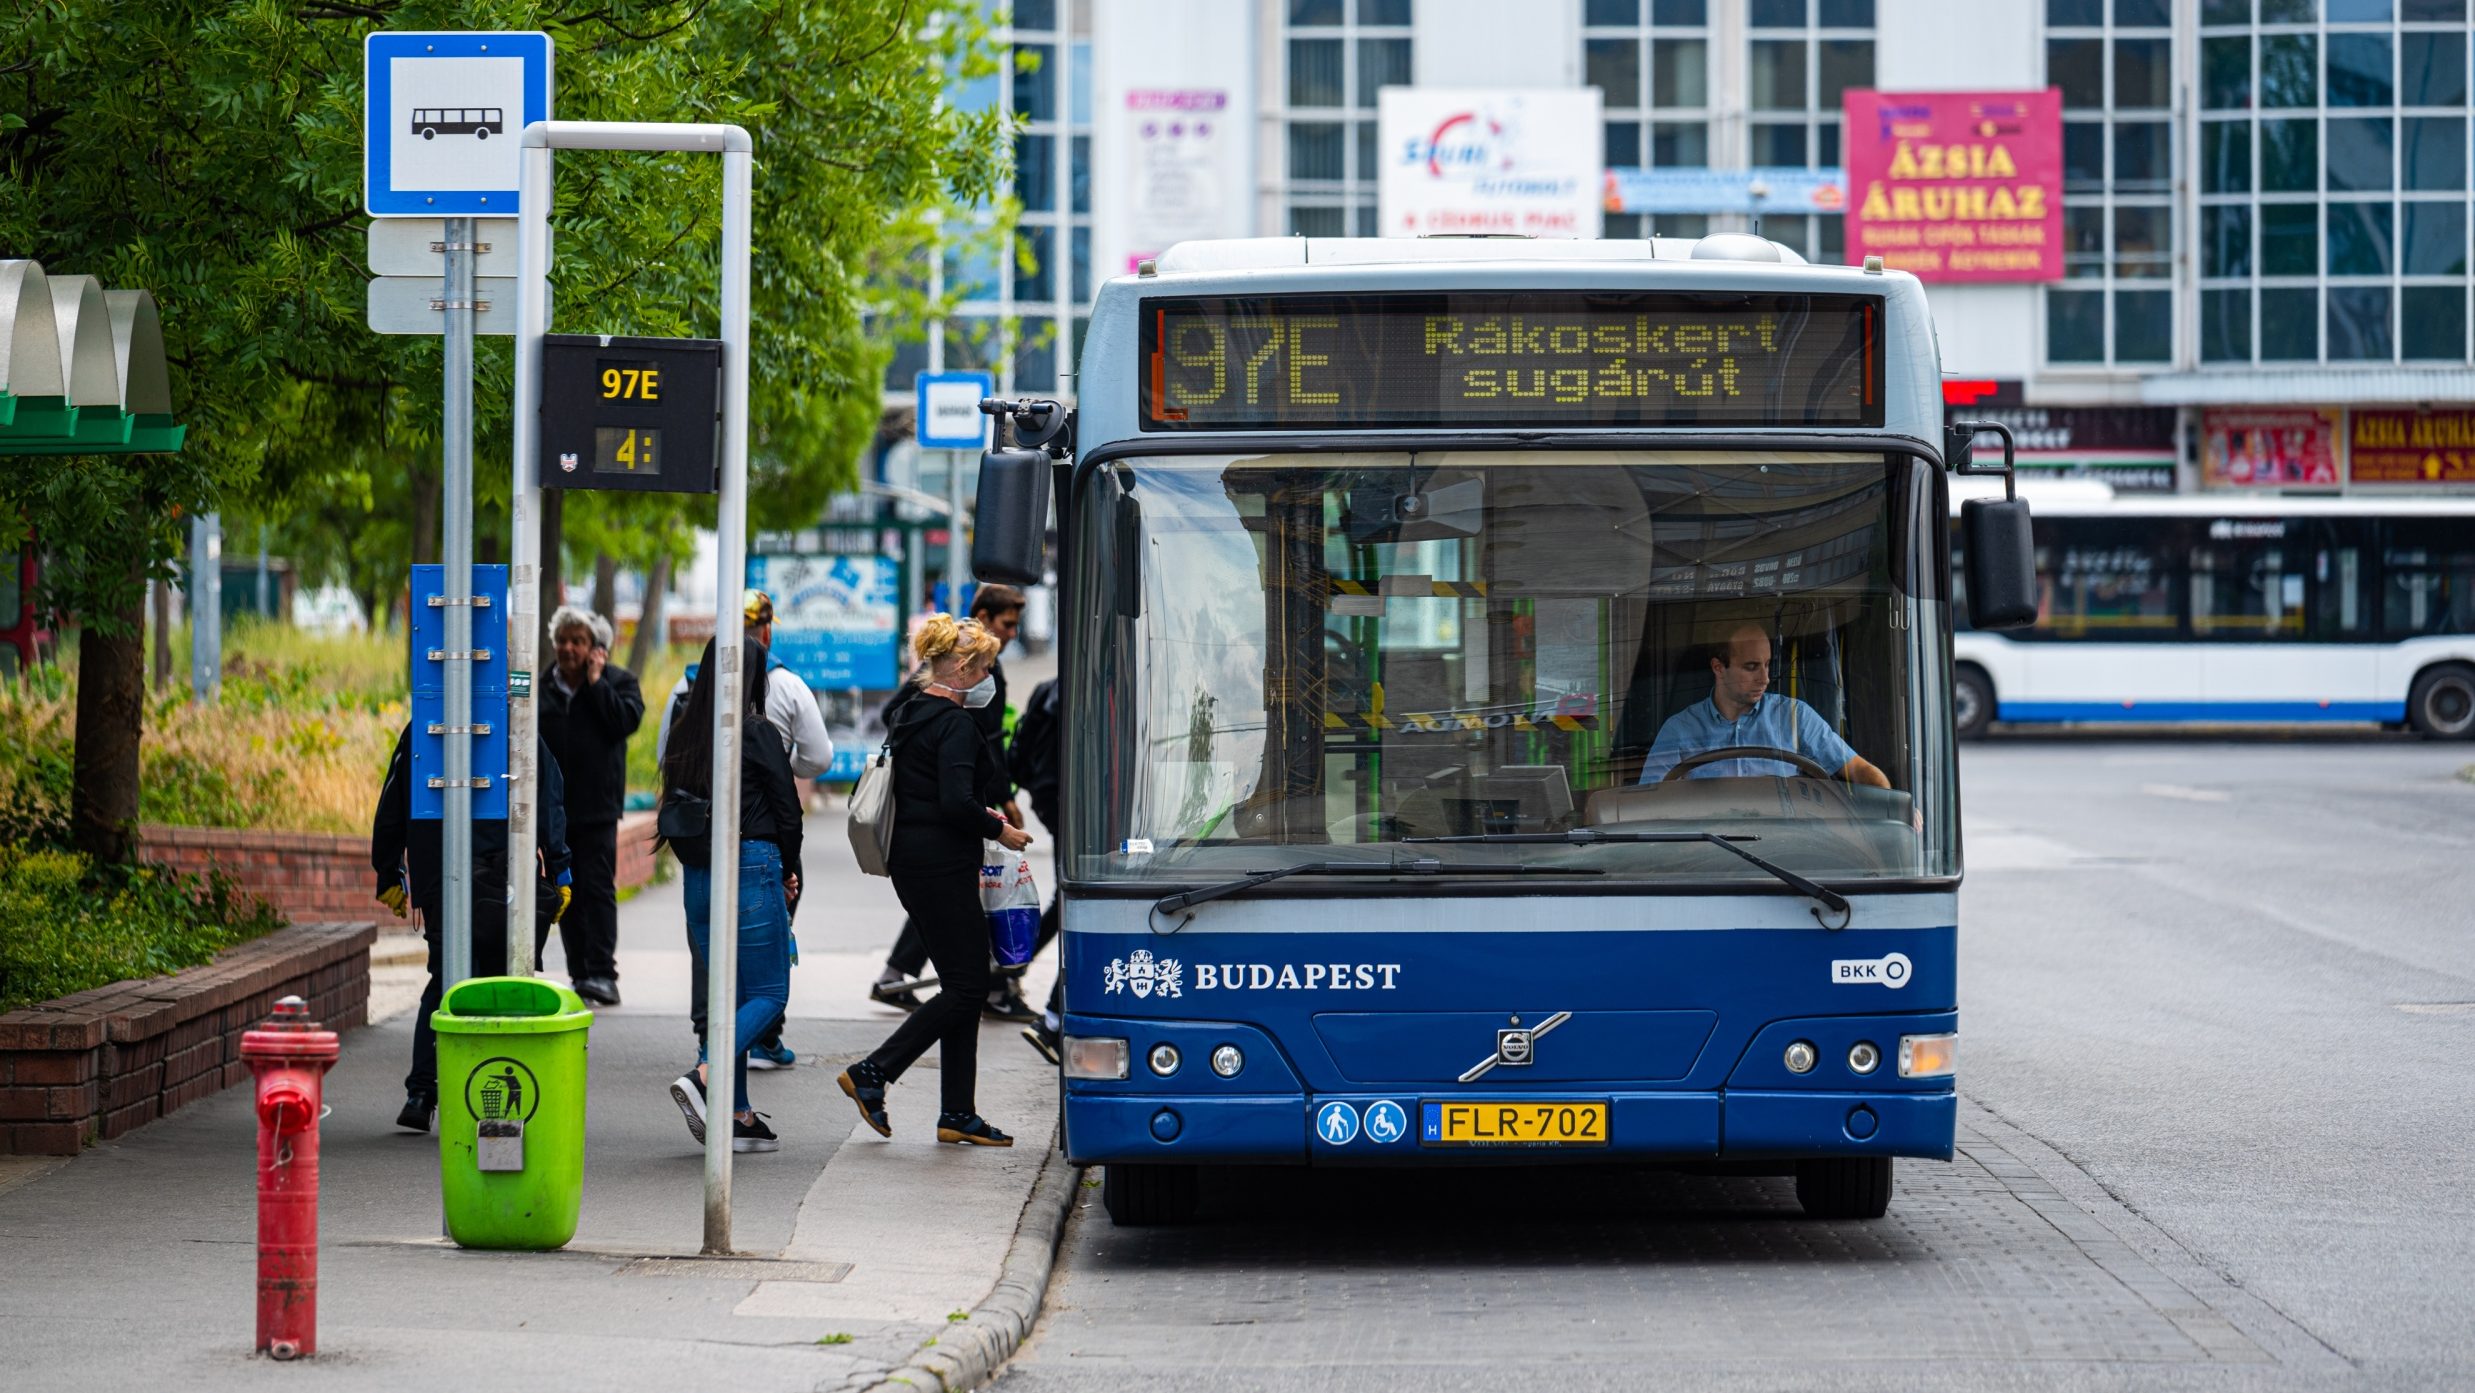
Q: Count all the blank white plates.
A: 2